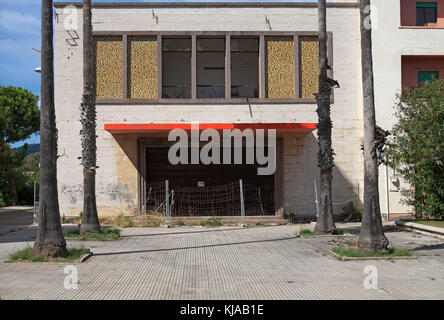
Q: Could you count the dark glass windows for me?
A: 3